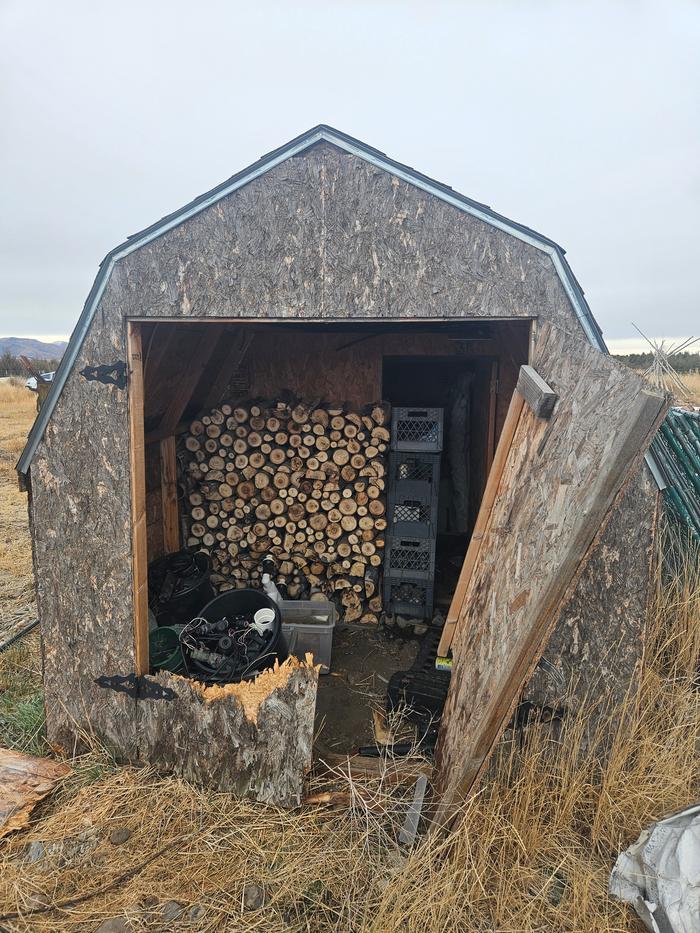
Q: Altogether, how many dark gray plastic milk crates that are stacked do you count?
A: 5